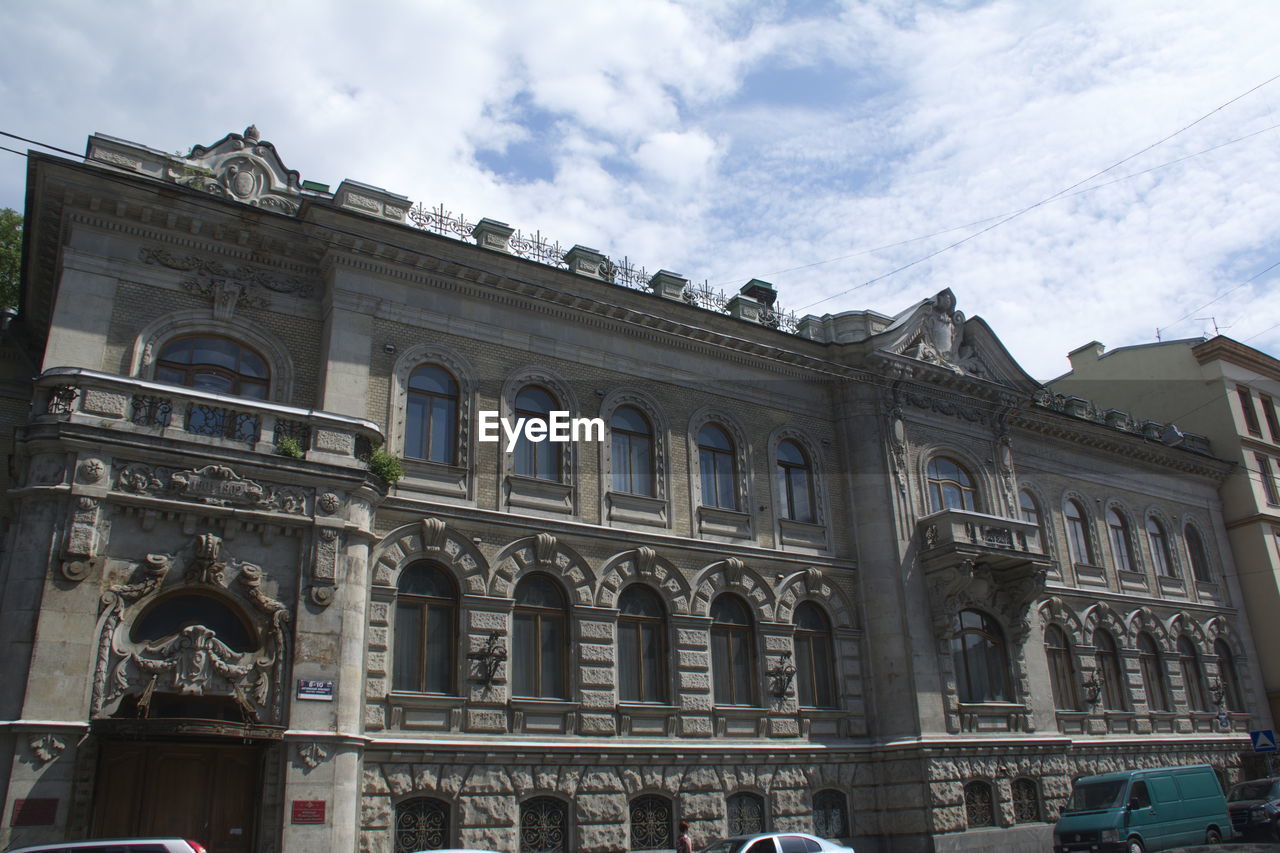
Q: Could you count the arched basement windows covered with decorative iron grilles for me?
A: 7